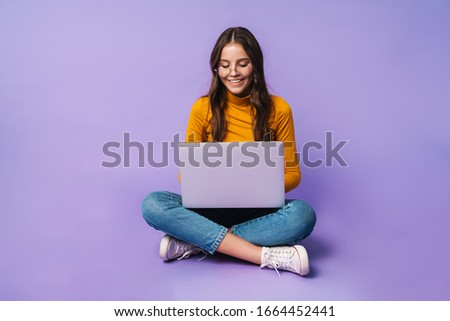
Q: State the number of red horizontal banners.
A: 0